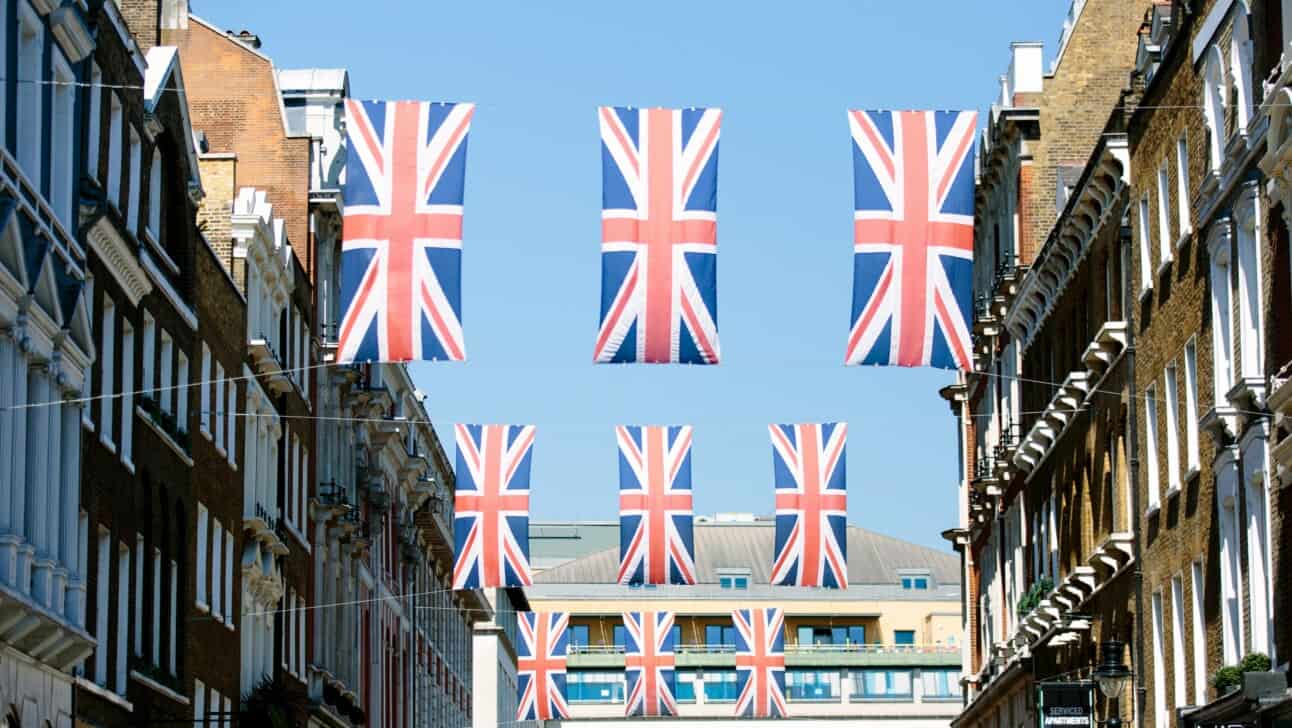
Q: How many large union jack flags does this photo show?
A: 3